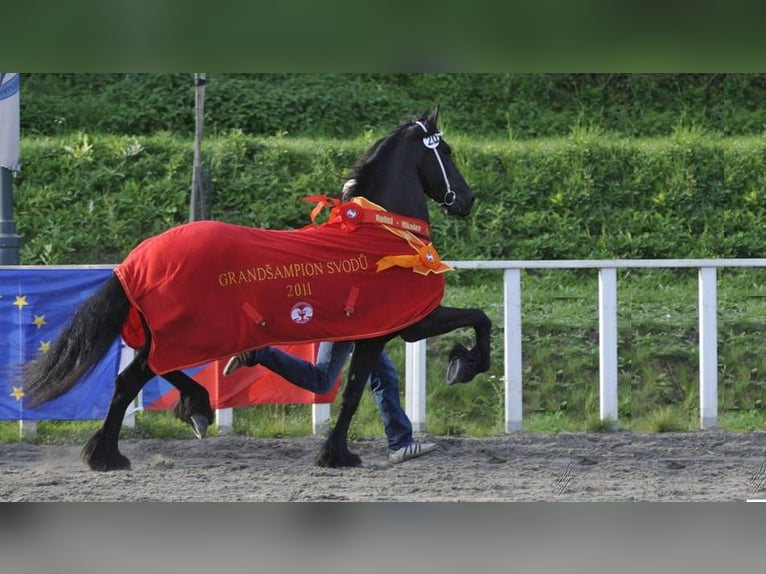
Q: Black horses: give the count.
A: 1